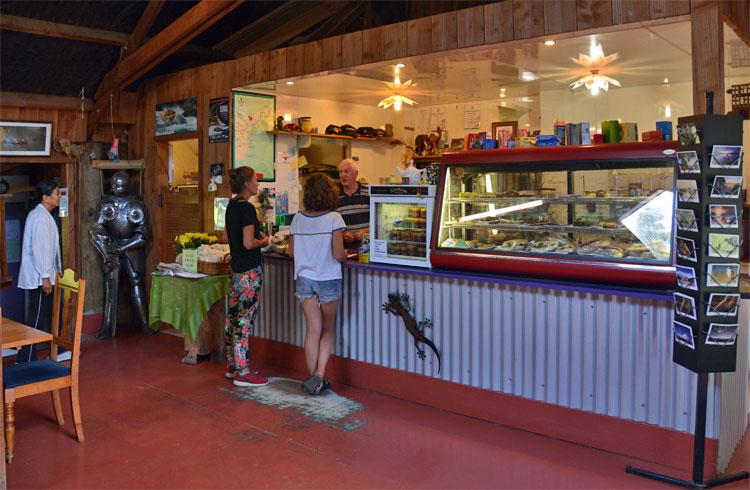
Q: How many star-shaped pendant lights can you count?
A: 2